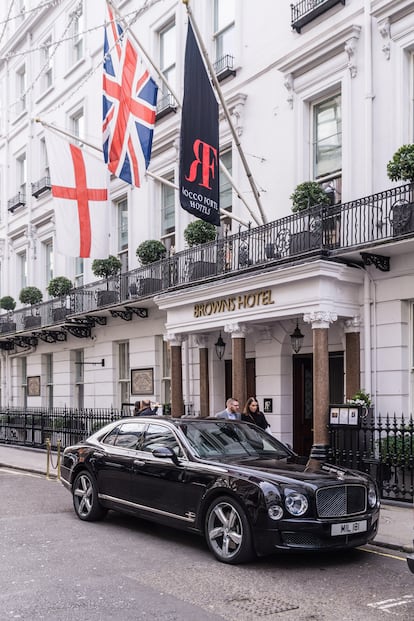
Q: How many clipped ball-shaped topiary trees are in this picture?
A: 8